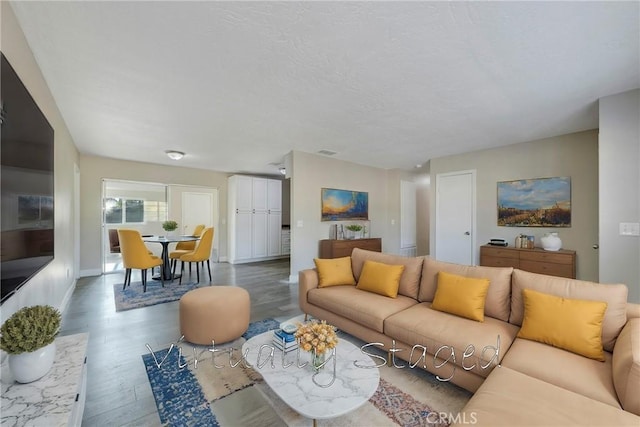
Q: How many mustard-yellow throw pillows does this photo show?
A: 4